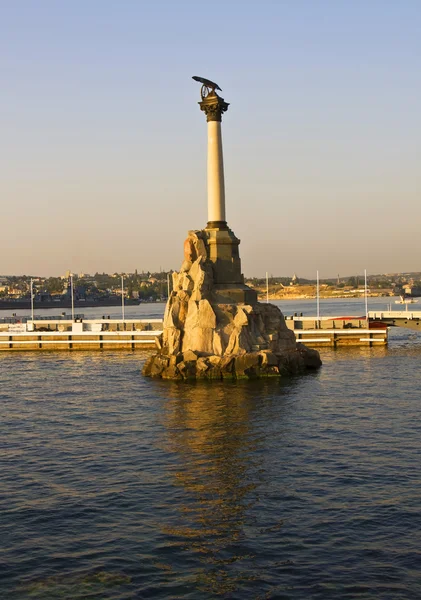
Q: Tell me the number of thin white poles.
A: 7